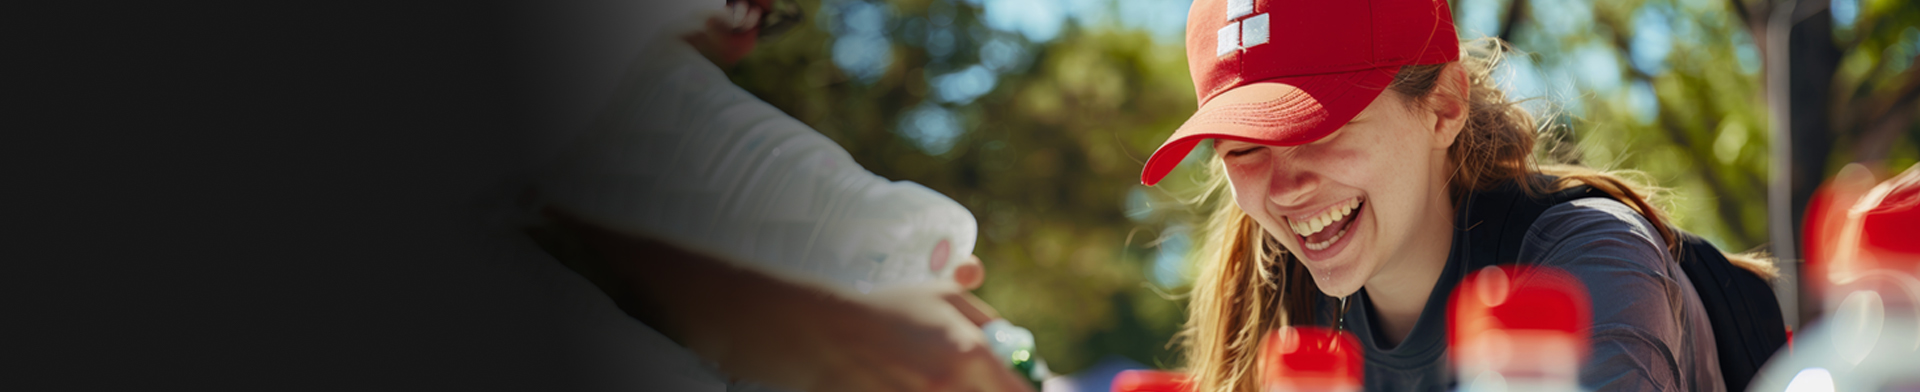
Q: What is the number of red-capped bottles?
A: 4